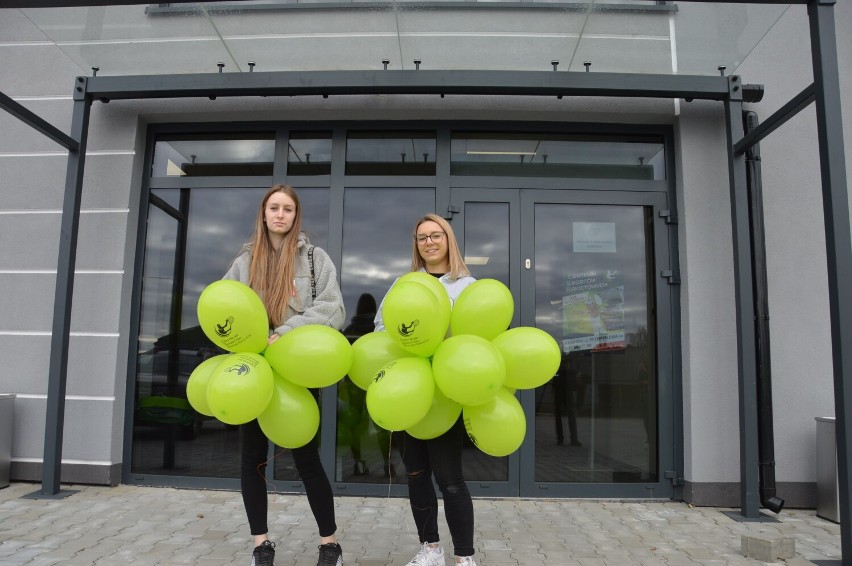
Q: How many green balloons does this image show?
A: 14